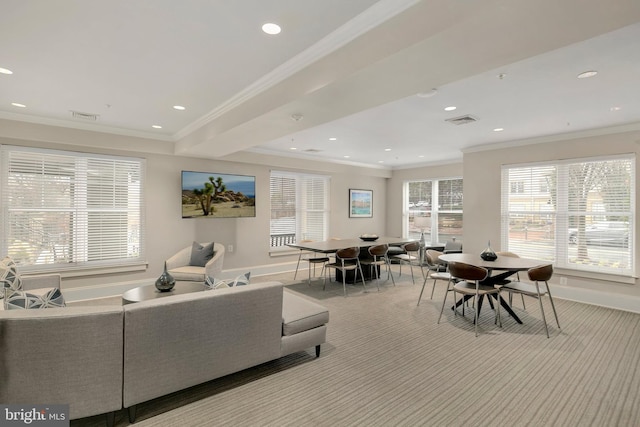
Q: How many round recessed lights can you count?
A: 15